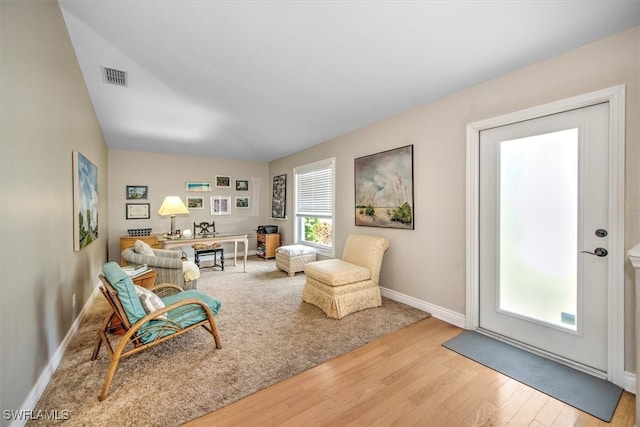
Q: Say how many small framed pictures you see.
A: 8